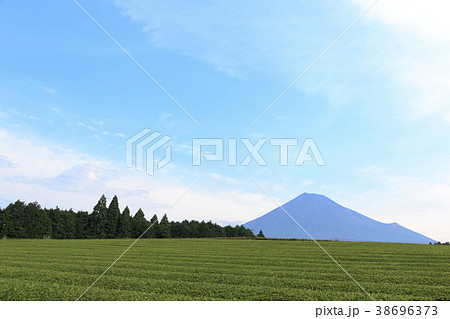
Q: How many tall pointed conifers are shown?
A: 6